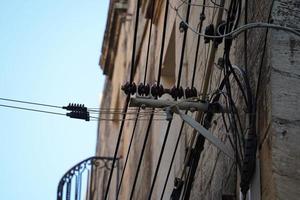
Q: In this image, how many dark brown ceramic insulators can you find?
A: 5